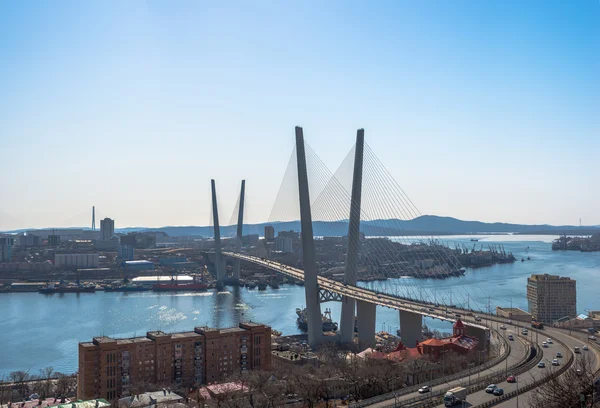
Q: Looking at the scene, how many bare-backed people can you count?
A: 0